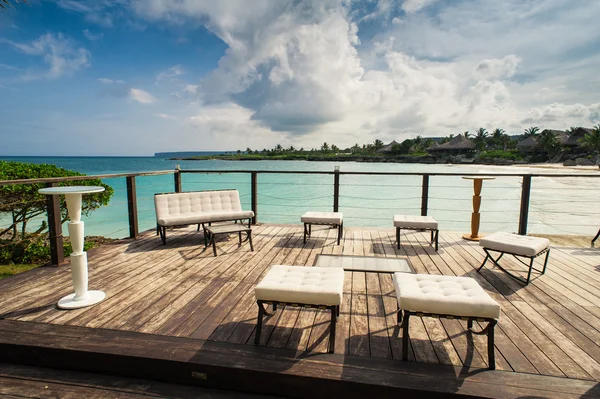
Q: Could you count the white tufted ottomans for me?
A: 5